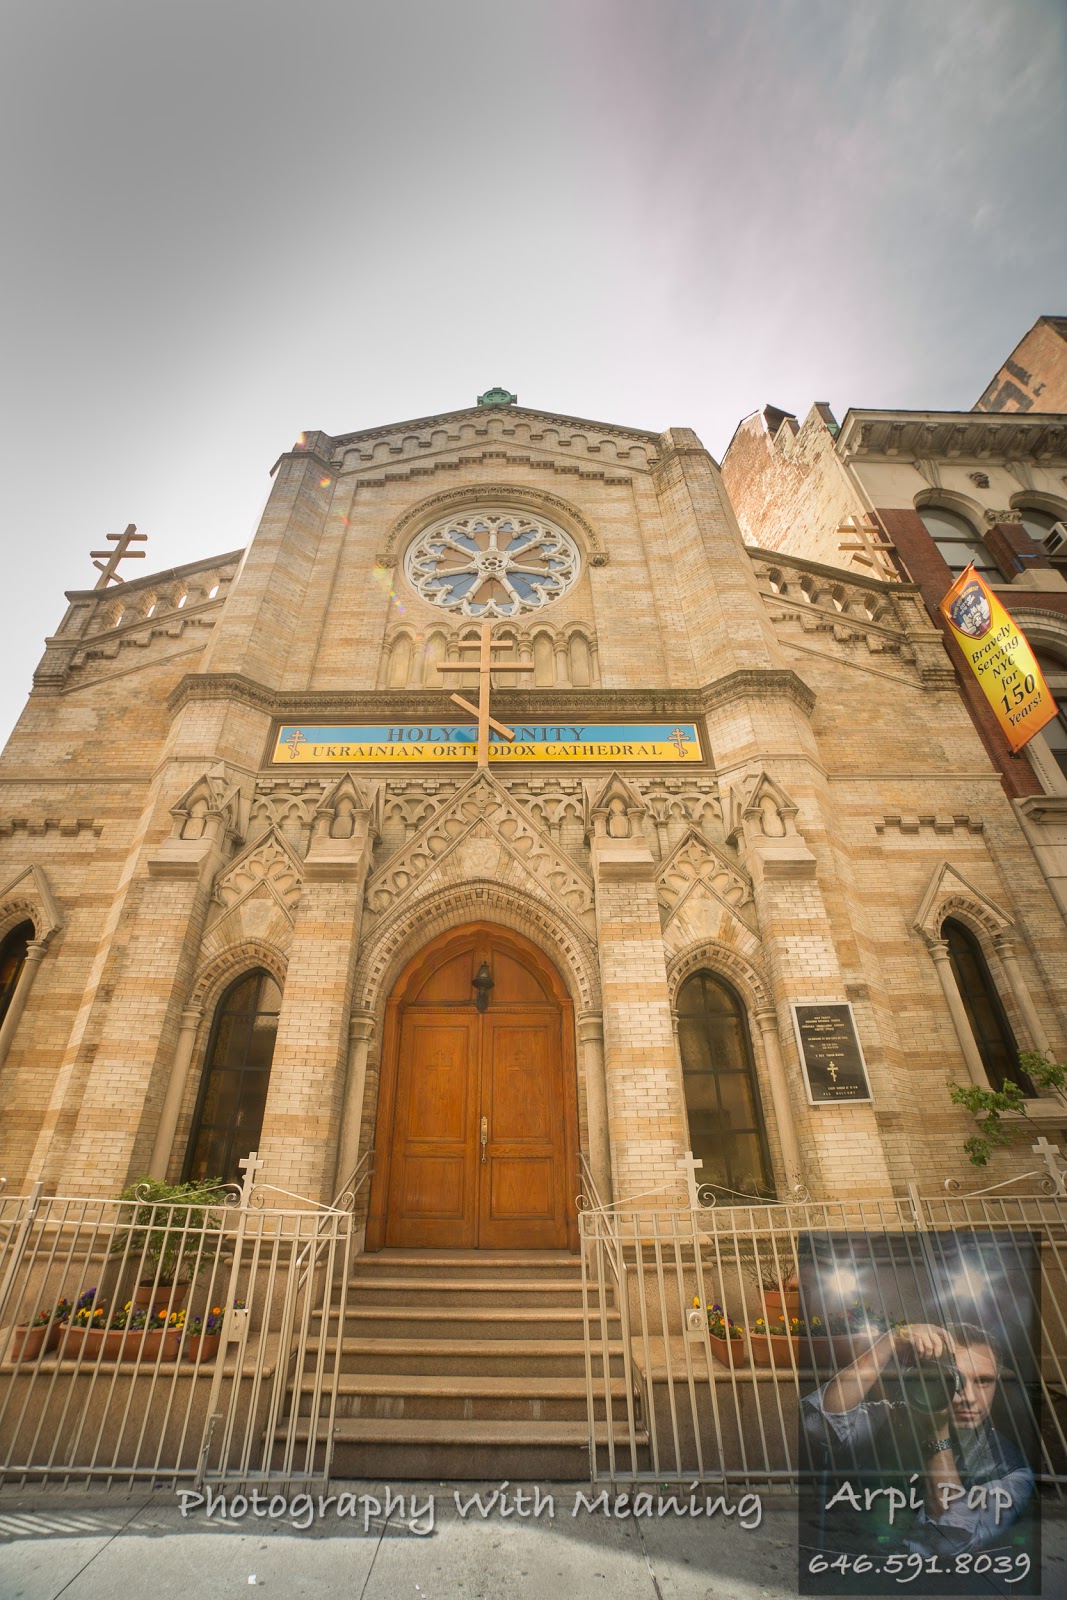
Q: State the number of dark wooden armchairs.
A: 0